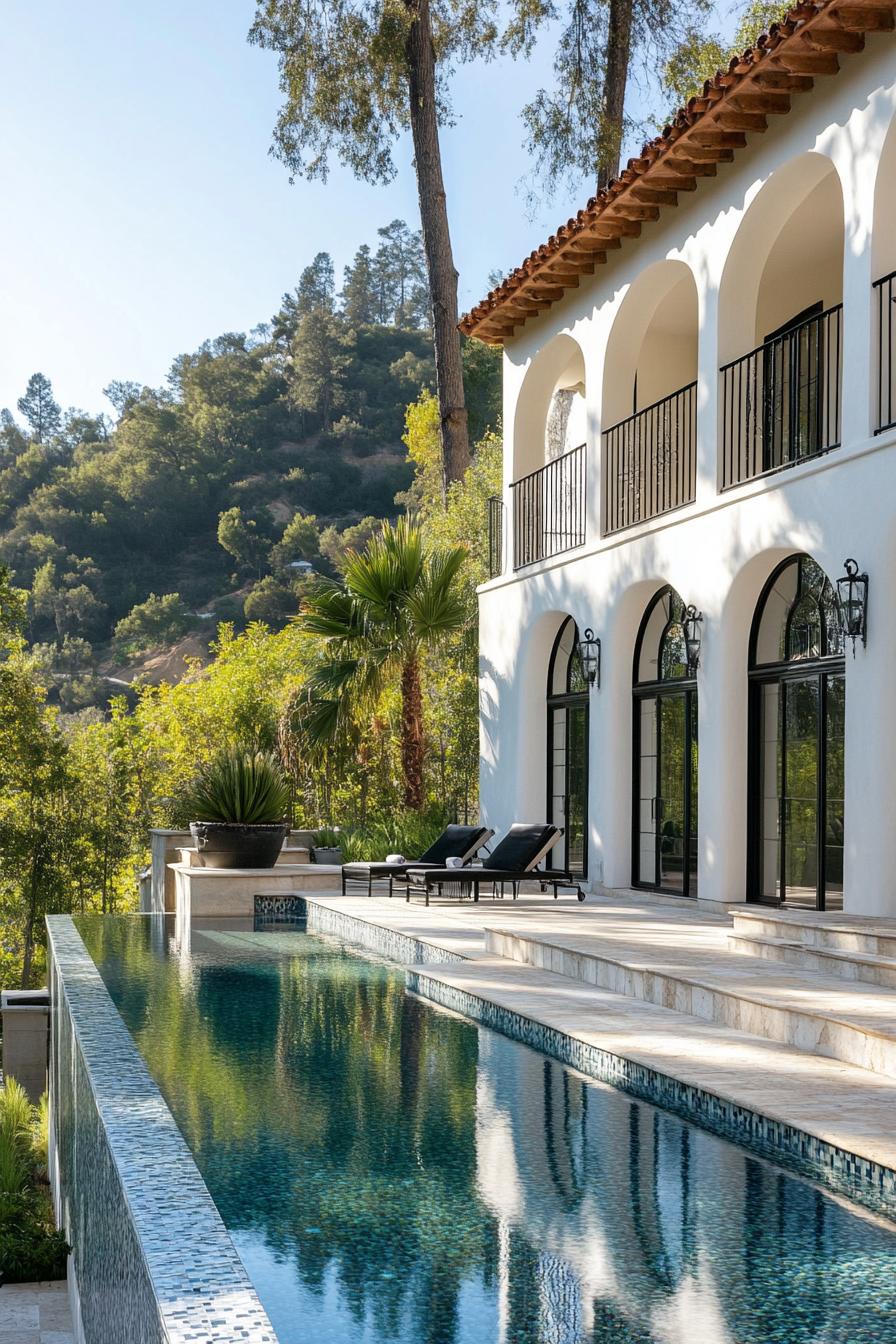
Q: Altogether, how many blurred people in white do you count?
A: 0